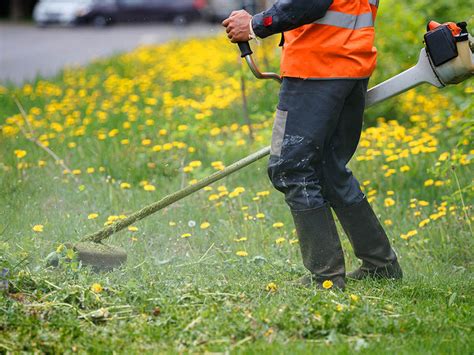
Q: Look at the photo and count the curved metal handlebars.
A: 1